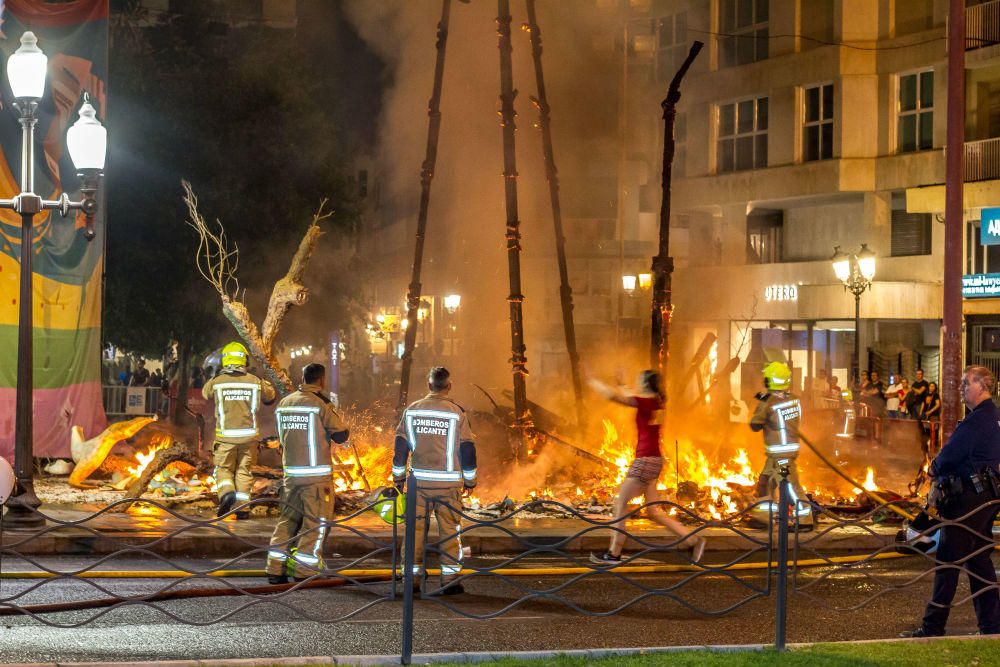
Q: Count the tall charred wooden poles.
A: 4